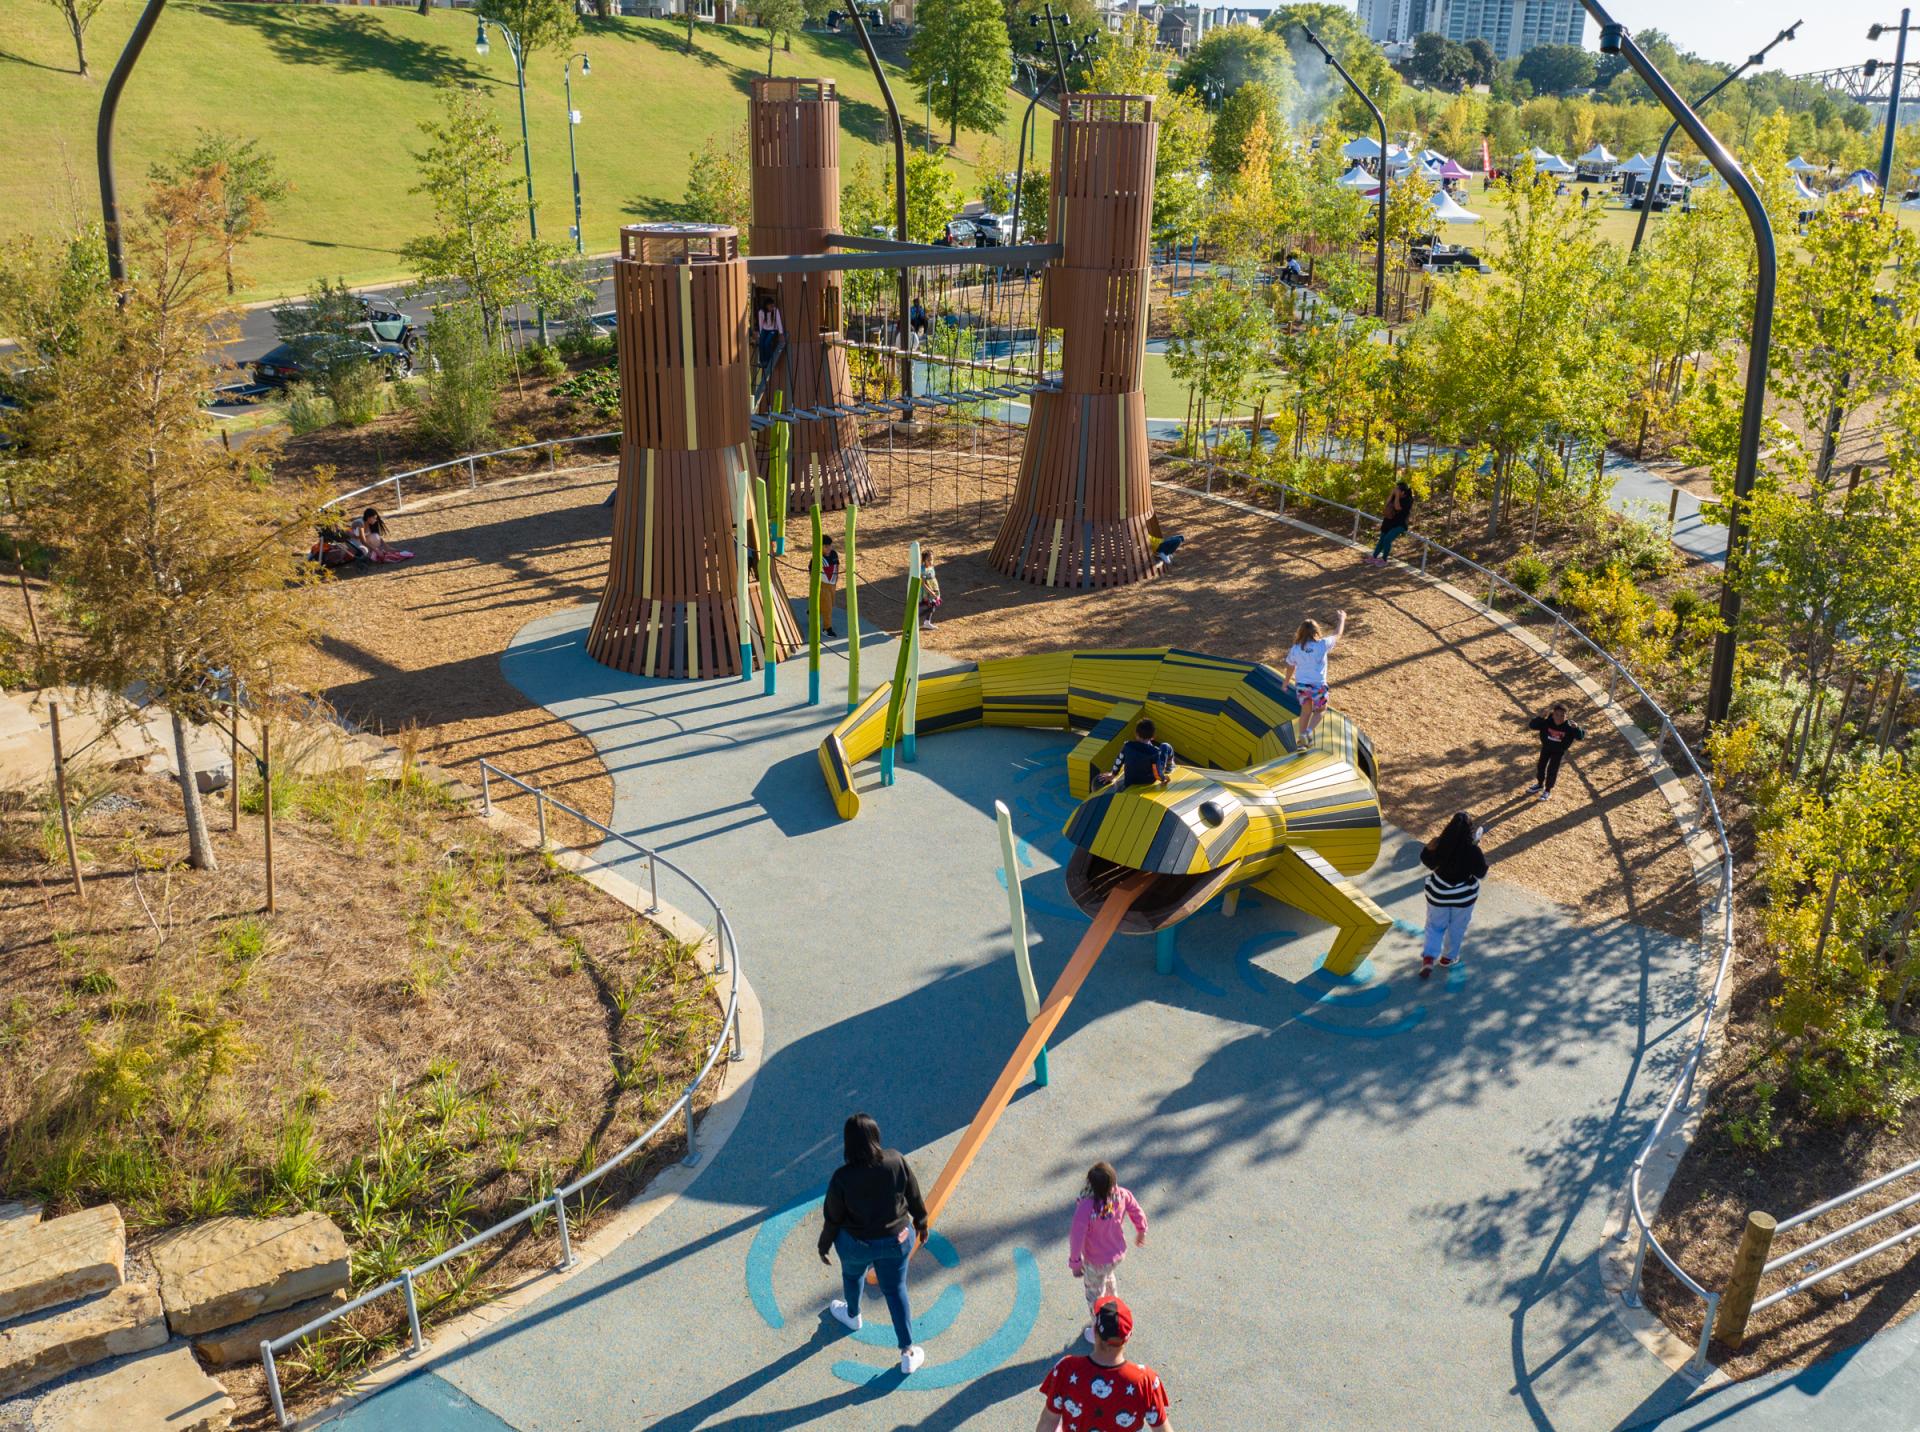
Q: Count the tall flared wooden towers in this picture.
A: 3